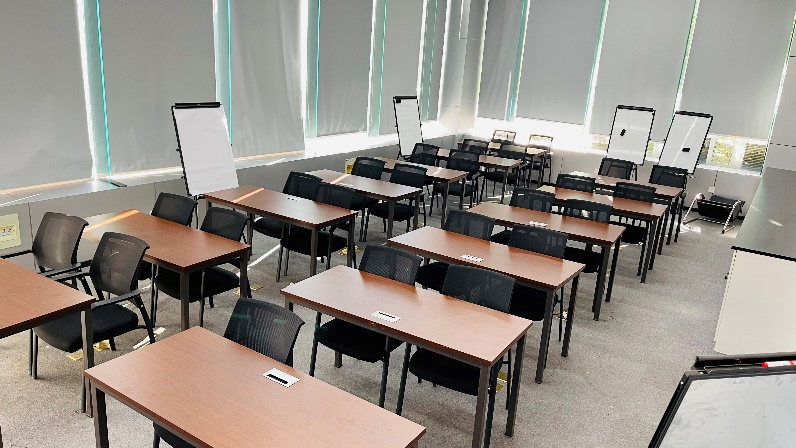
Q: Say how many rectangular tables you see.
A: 13